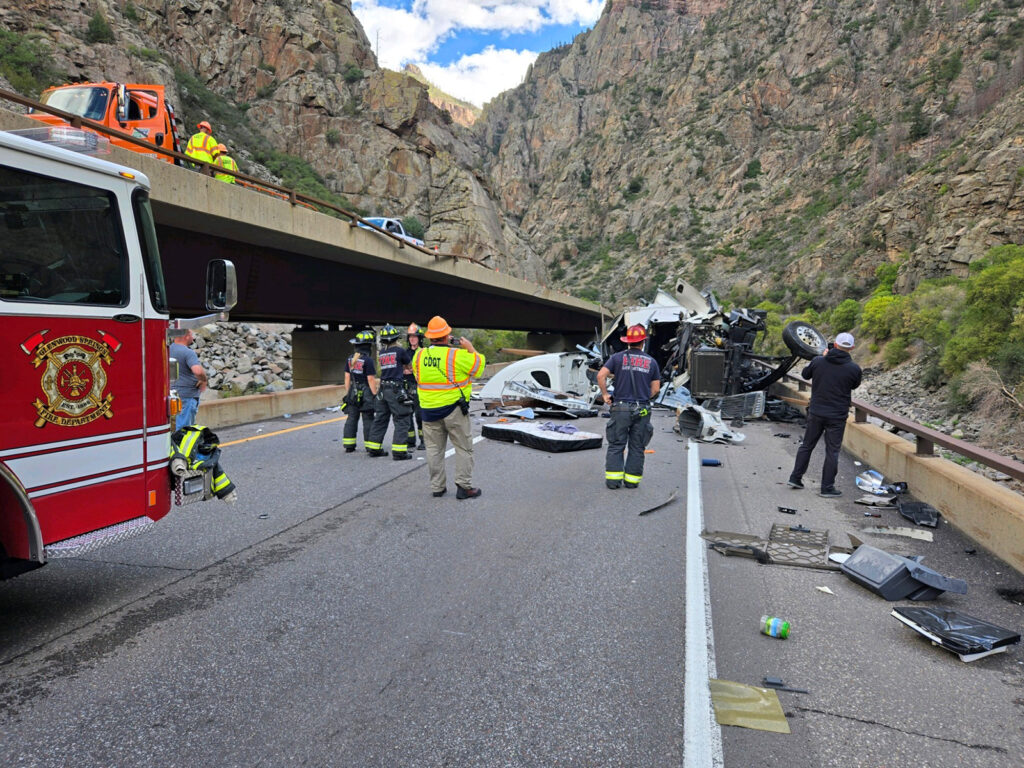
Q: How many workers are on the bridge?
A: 2